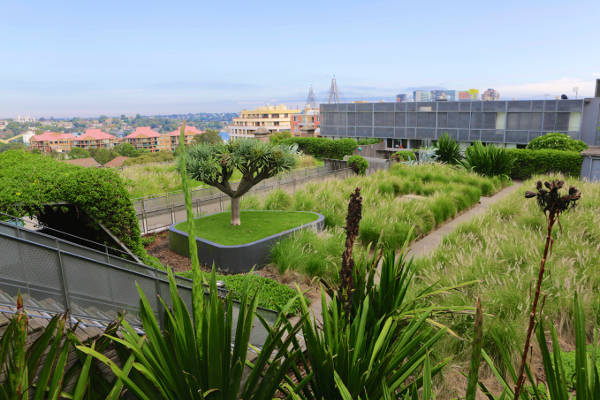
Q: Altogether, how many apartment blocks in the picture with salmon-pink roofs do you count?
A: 4